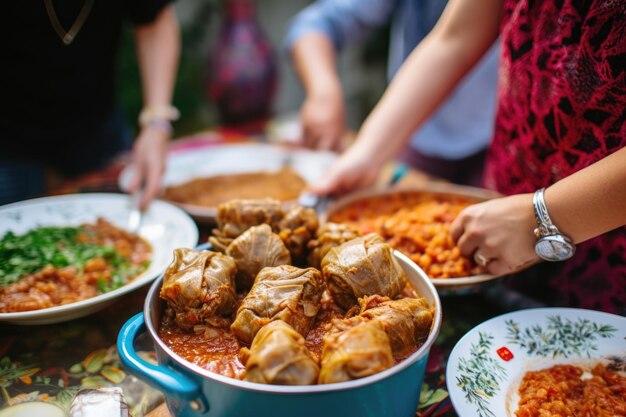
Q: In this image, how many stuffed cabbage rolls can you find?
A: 10